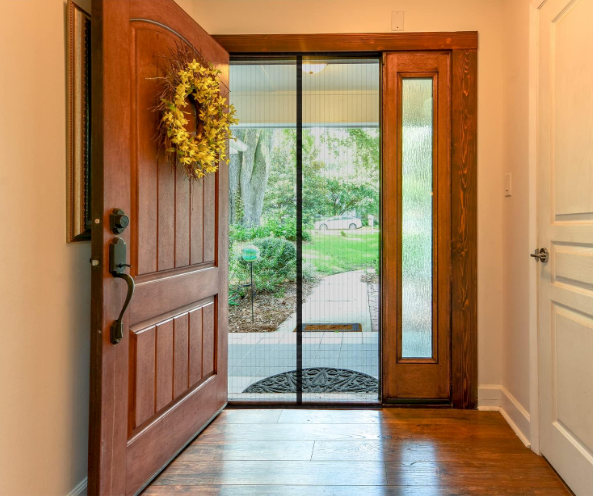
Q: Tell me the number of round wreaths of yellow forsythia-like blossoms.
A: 1